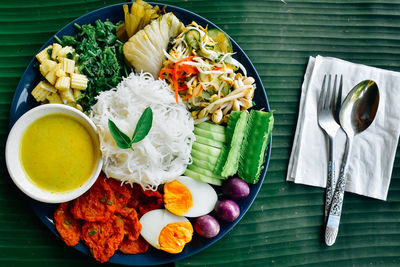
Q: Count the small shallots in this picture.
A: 3